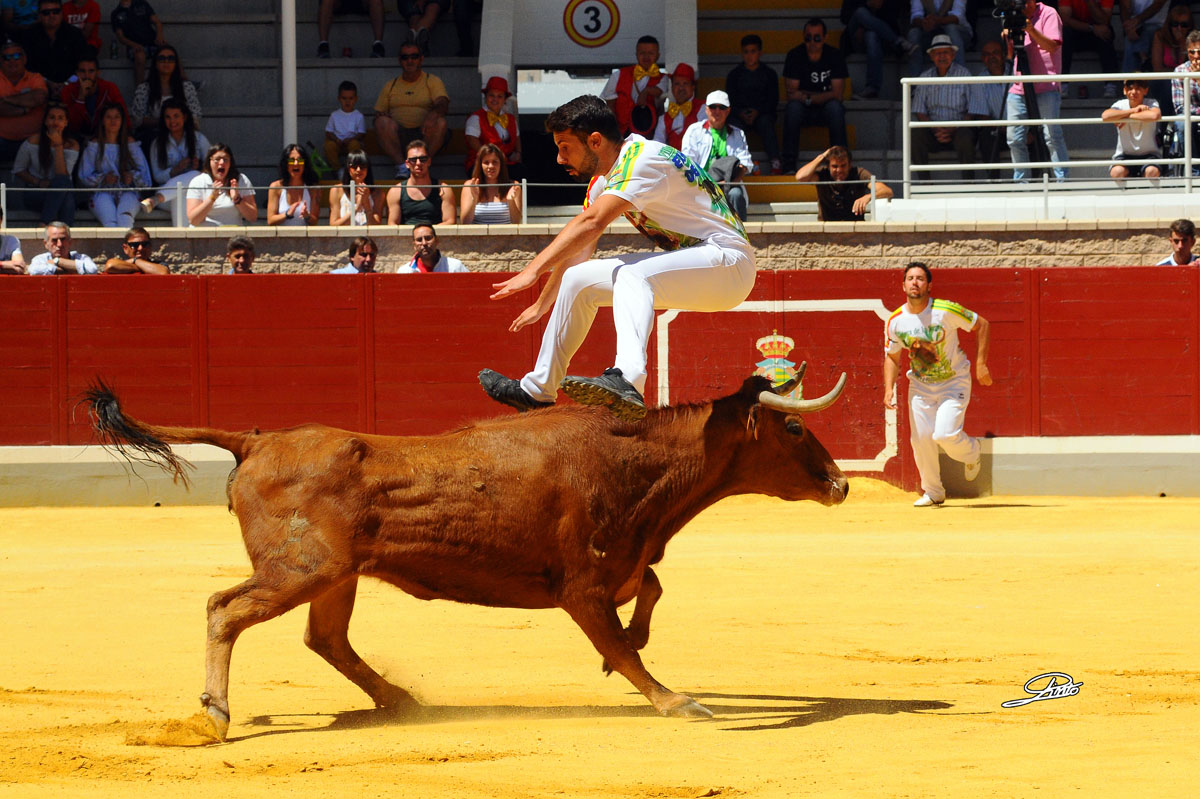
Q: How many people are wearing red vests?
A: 3